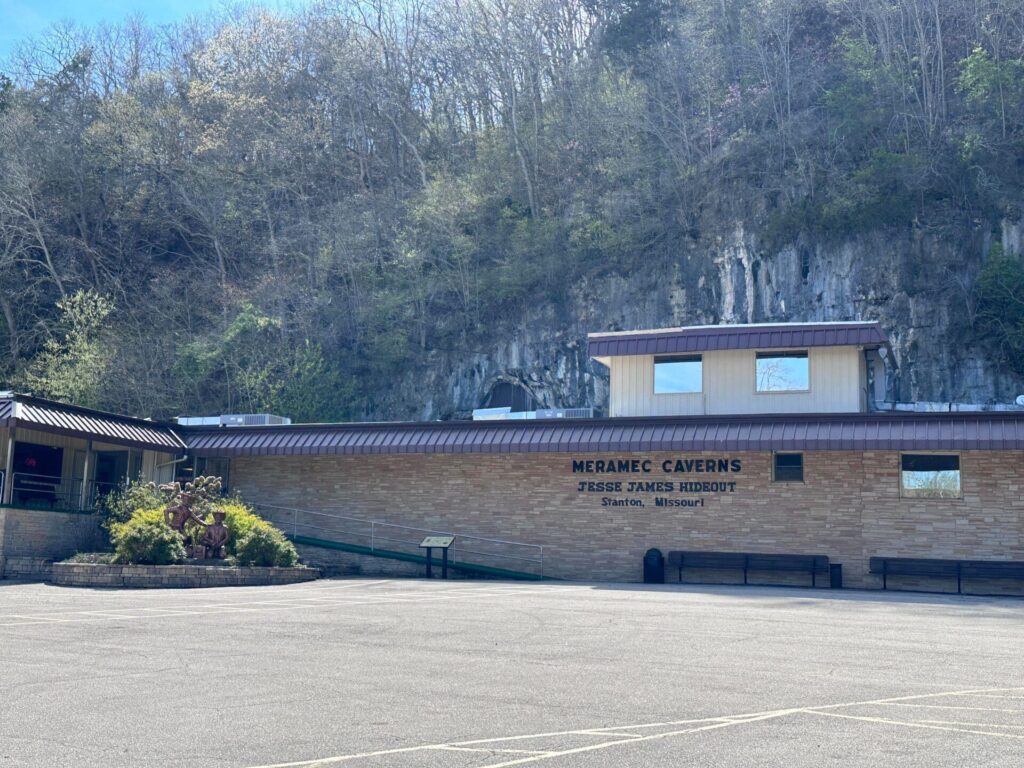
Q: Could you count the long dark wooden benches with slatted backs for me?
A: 2